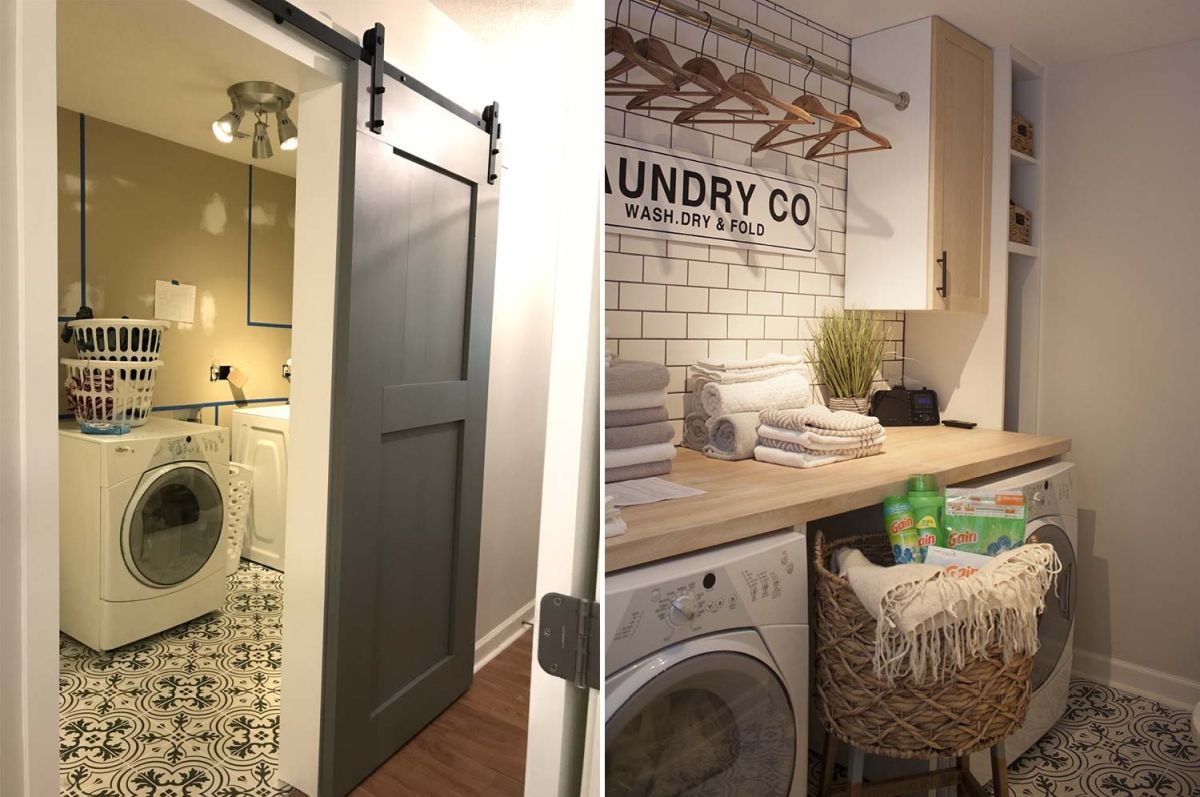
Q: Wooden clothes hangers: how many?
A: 6